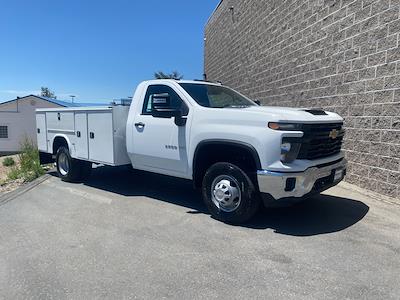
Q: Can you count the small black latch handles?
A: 4